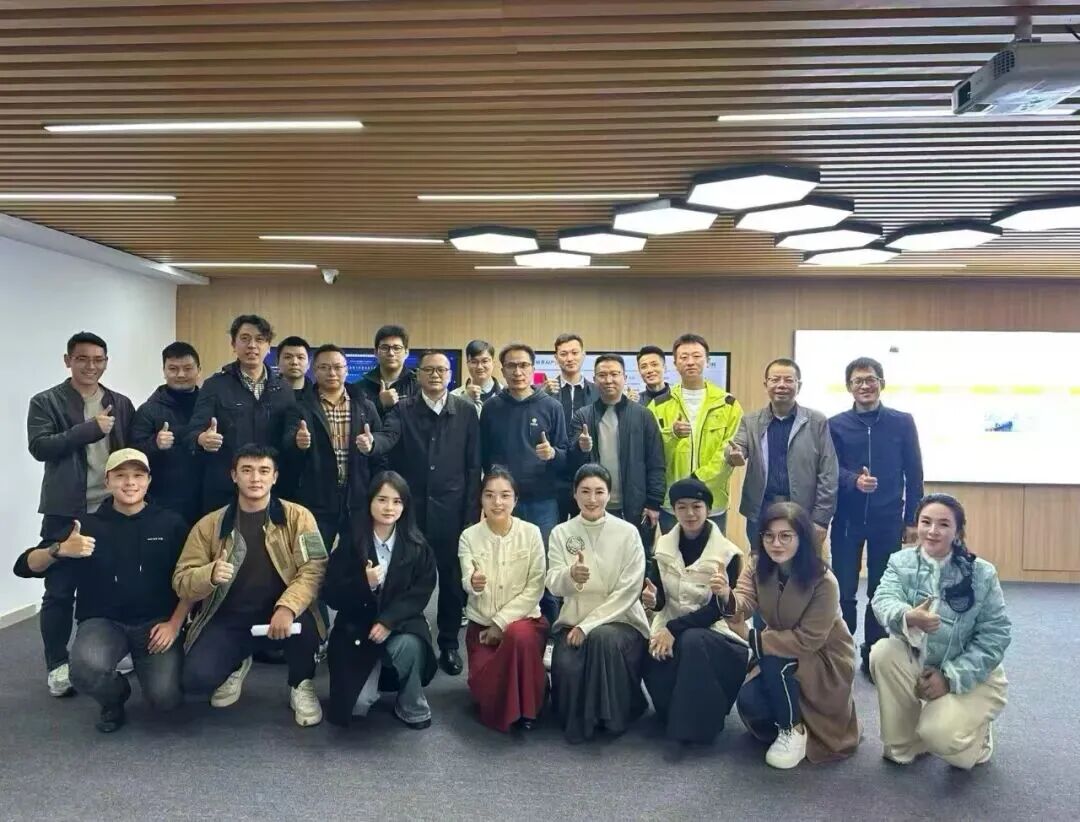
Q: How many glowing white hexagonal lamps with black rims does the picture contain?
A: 10